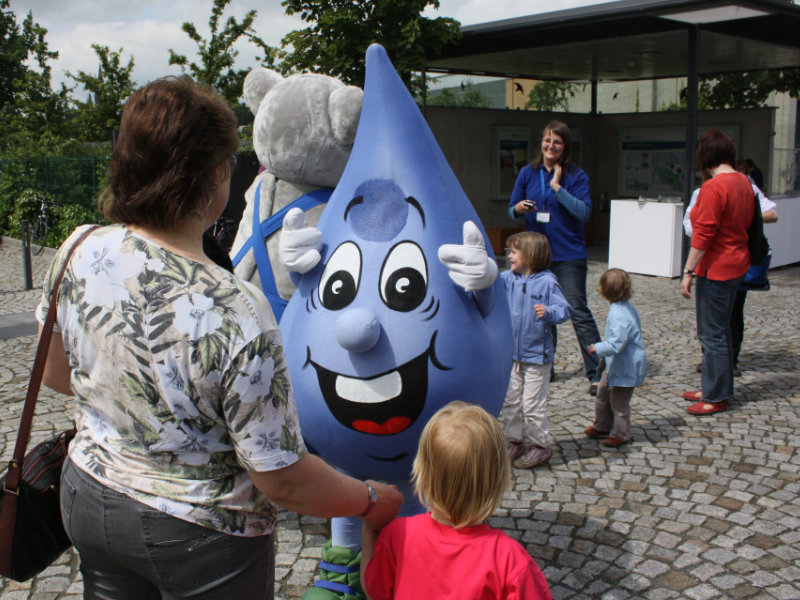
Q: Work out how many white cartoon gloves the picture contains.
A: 2